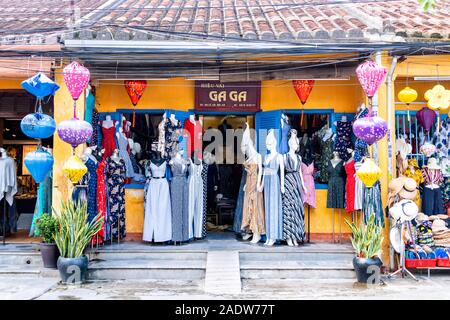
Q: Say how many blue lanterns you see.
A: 3